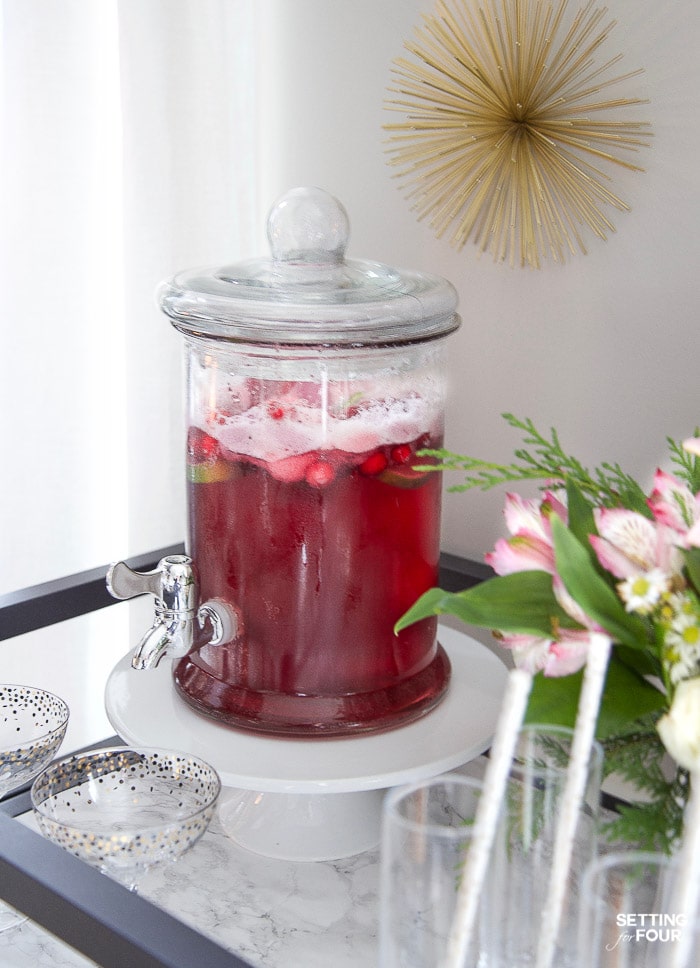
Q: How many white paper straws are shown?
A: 3